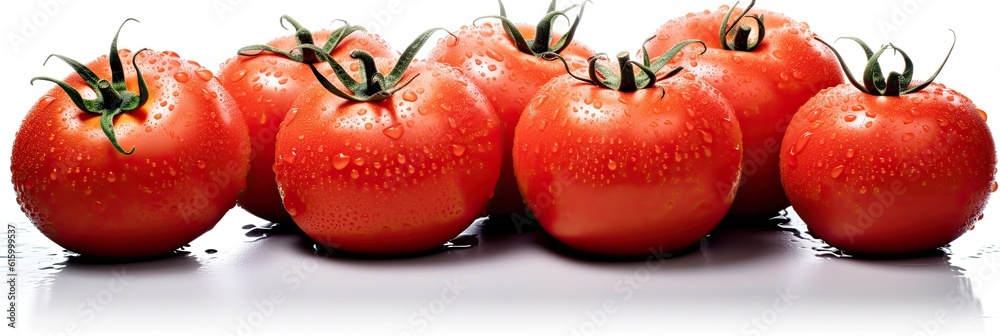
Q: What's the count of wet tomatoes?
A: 7